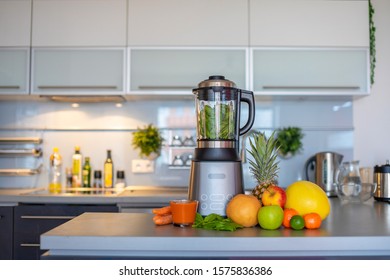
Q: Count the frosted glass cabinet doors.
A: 4